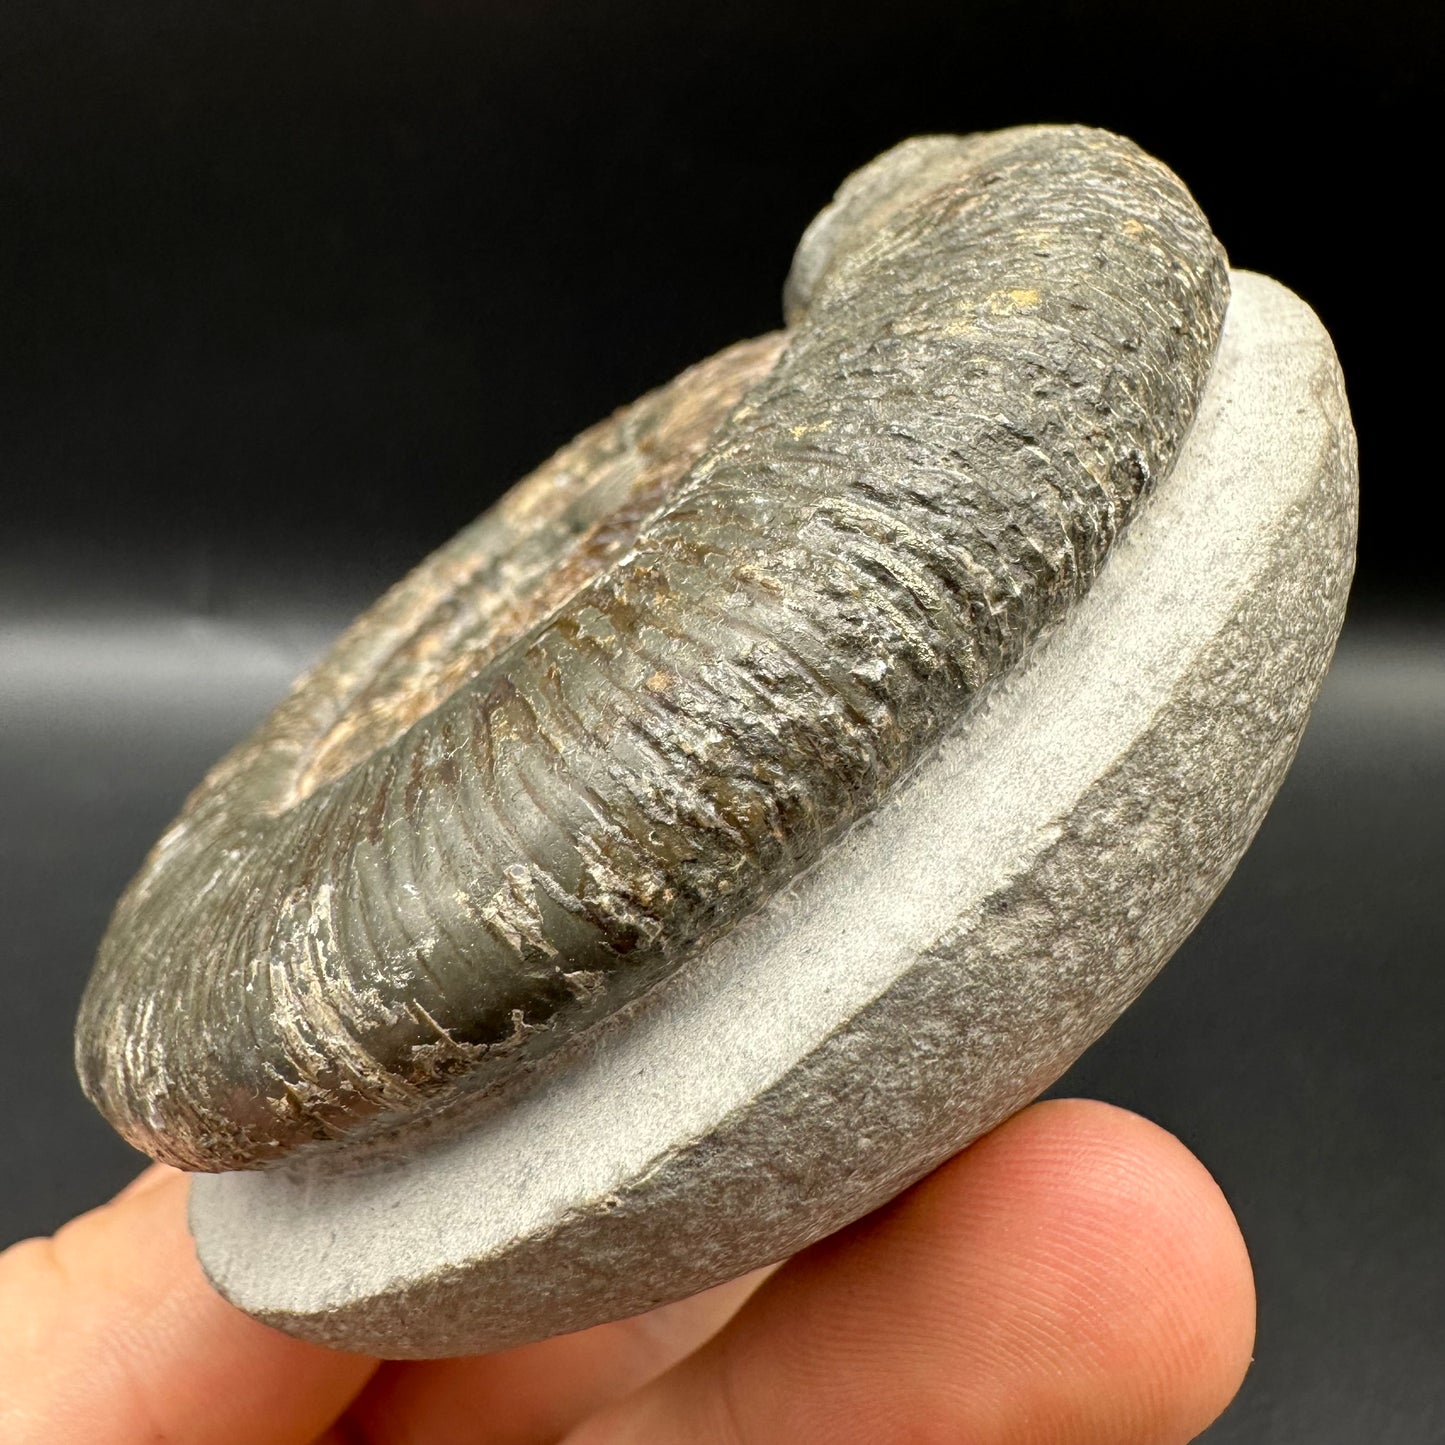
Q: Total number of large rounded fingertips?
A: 1